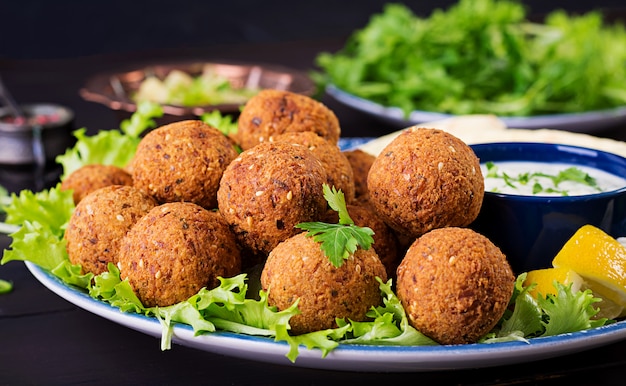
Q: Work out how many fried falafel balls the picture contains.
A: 12